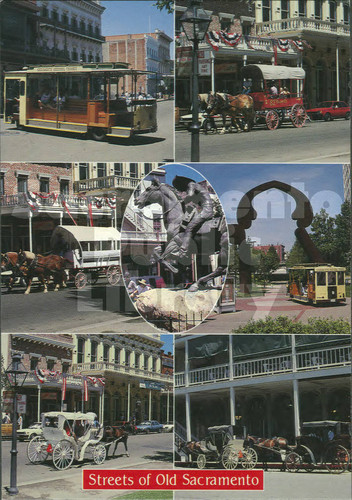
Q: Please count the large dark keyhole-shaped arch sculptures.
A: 1